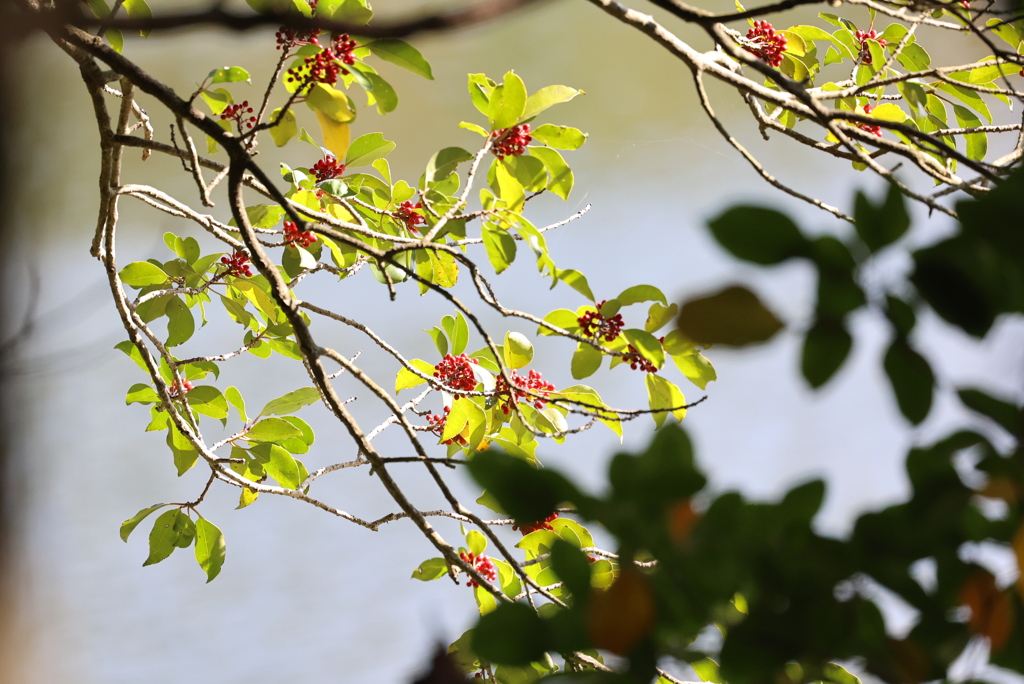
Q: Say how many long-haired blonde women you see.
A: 0